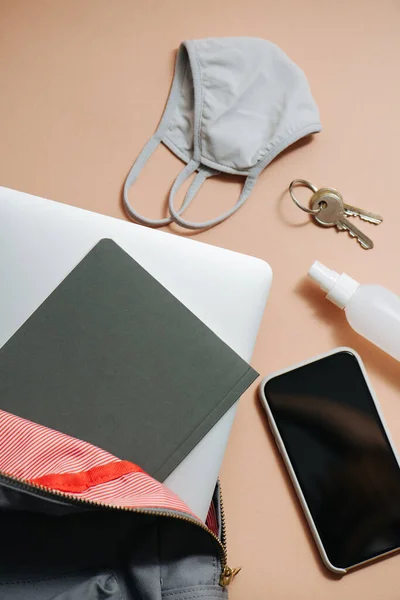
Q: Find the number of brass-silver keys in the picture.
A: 2